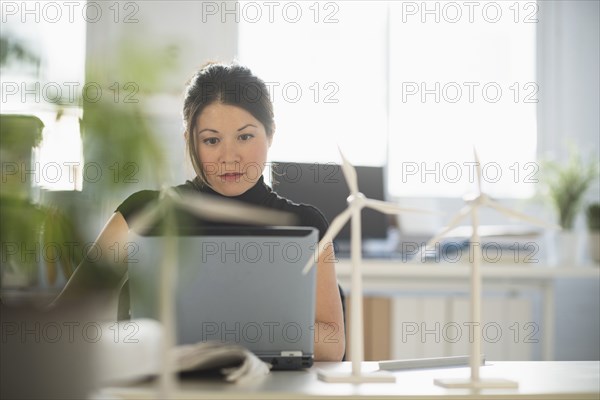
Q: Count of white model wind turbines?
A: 3